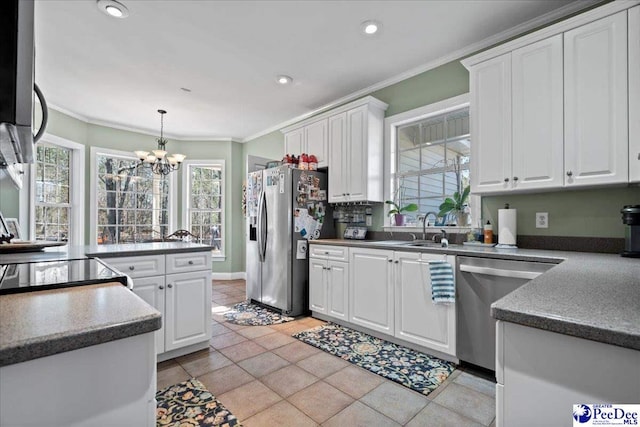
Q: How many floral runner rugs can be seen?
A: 3